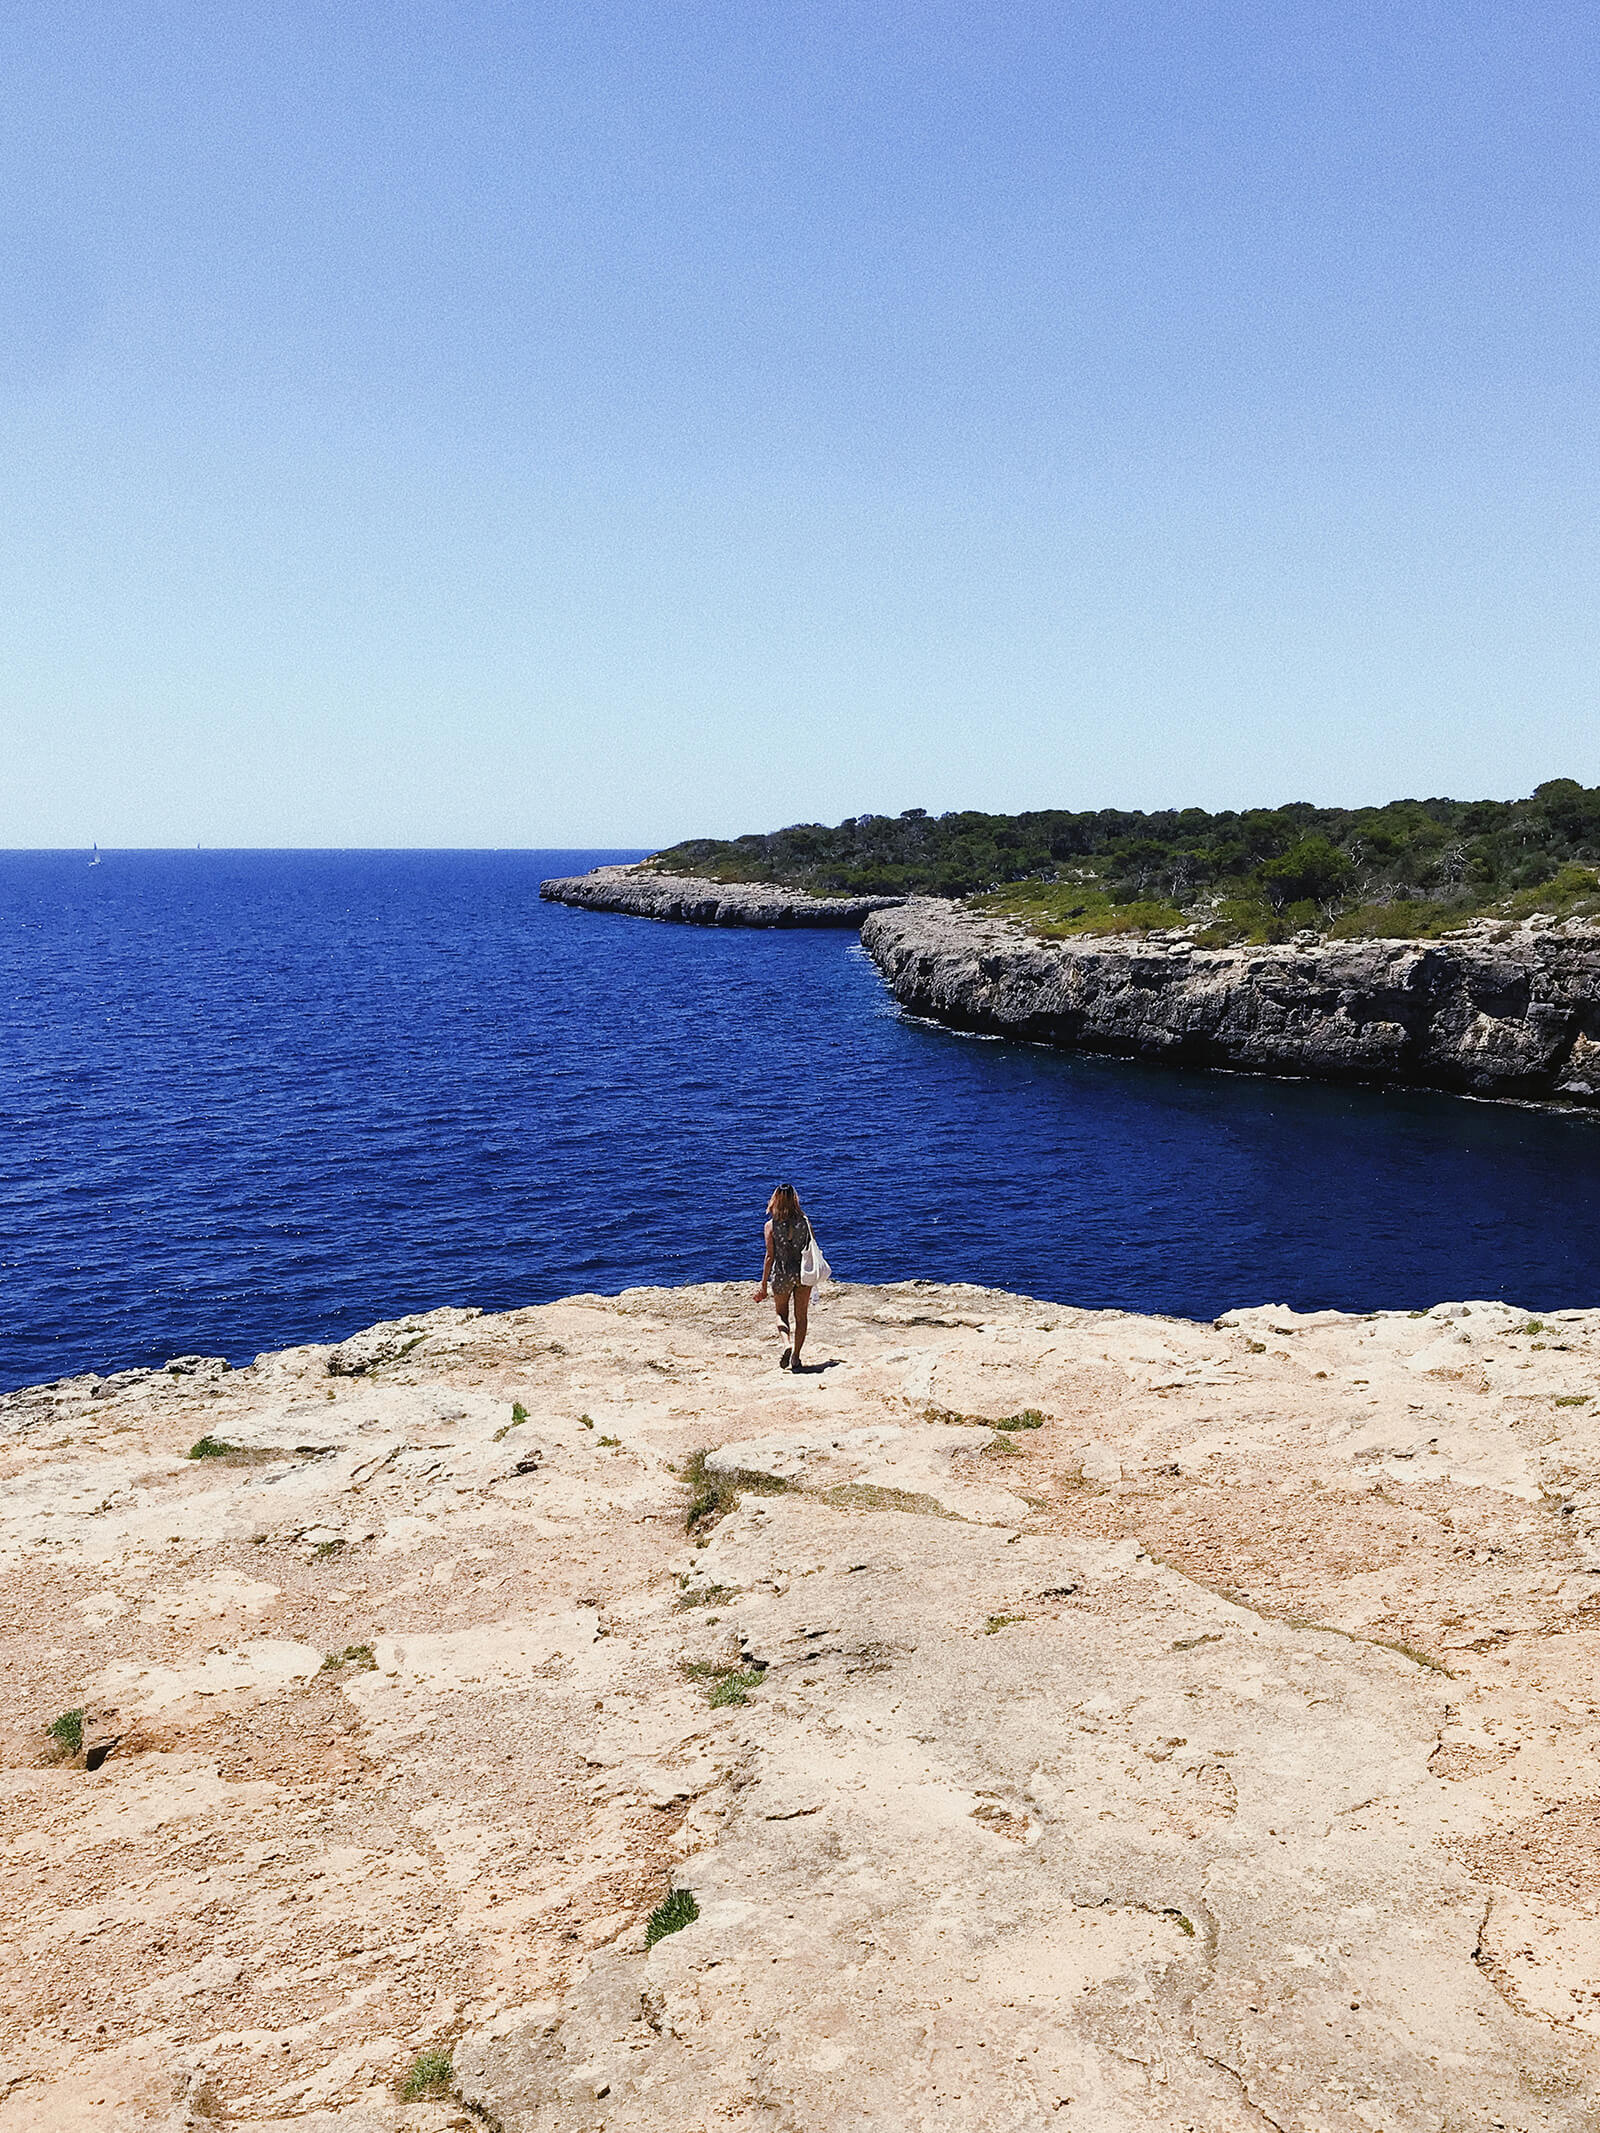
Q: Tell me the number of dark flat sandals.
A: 2